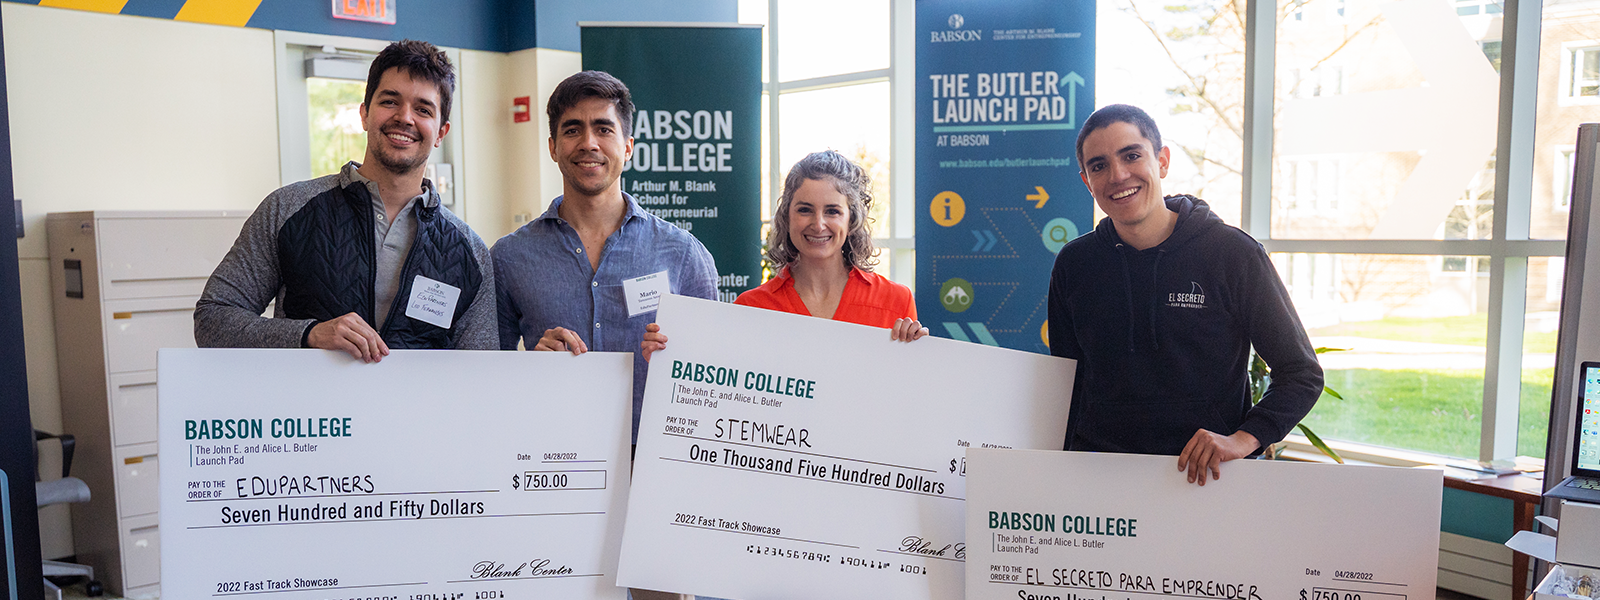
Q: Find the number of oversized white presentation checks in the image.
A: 3